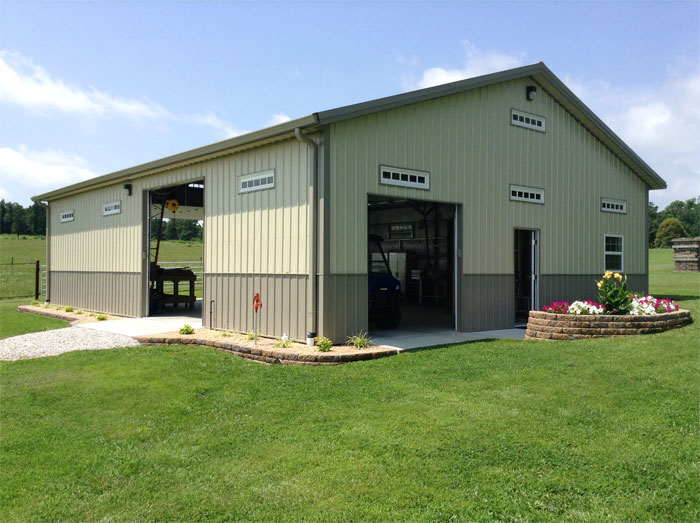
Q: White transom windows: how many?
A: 7